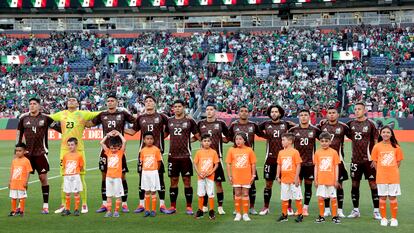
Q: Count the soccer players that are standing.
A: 11